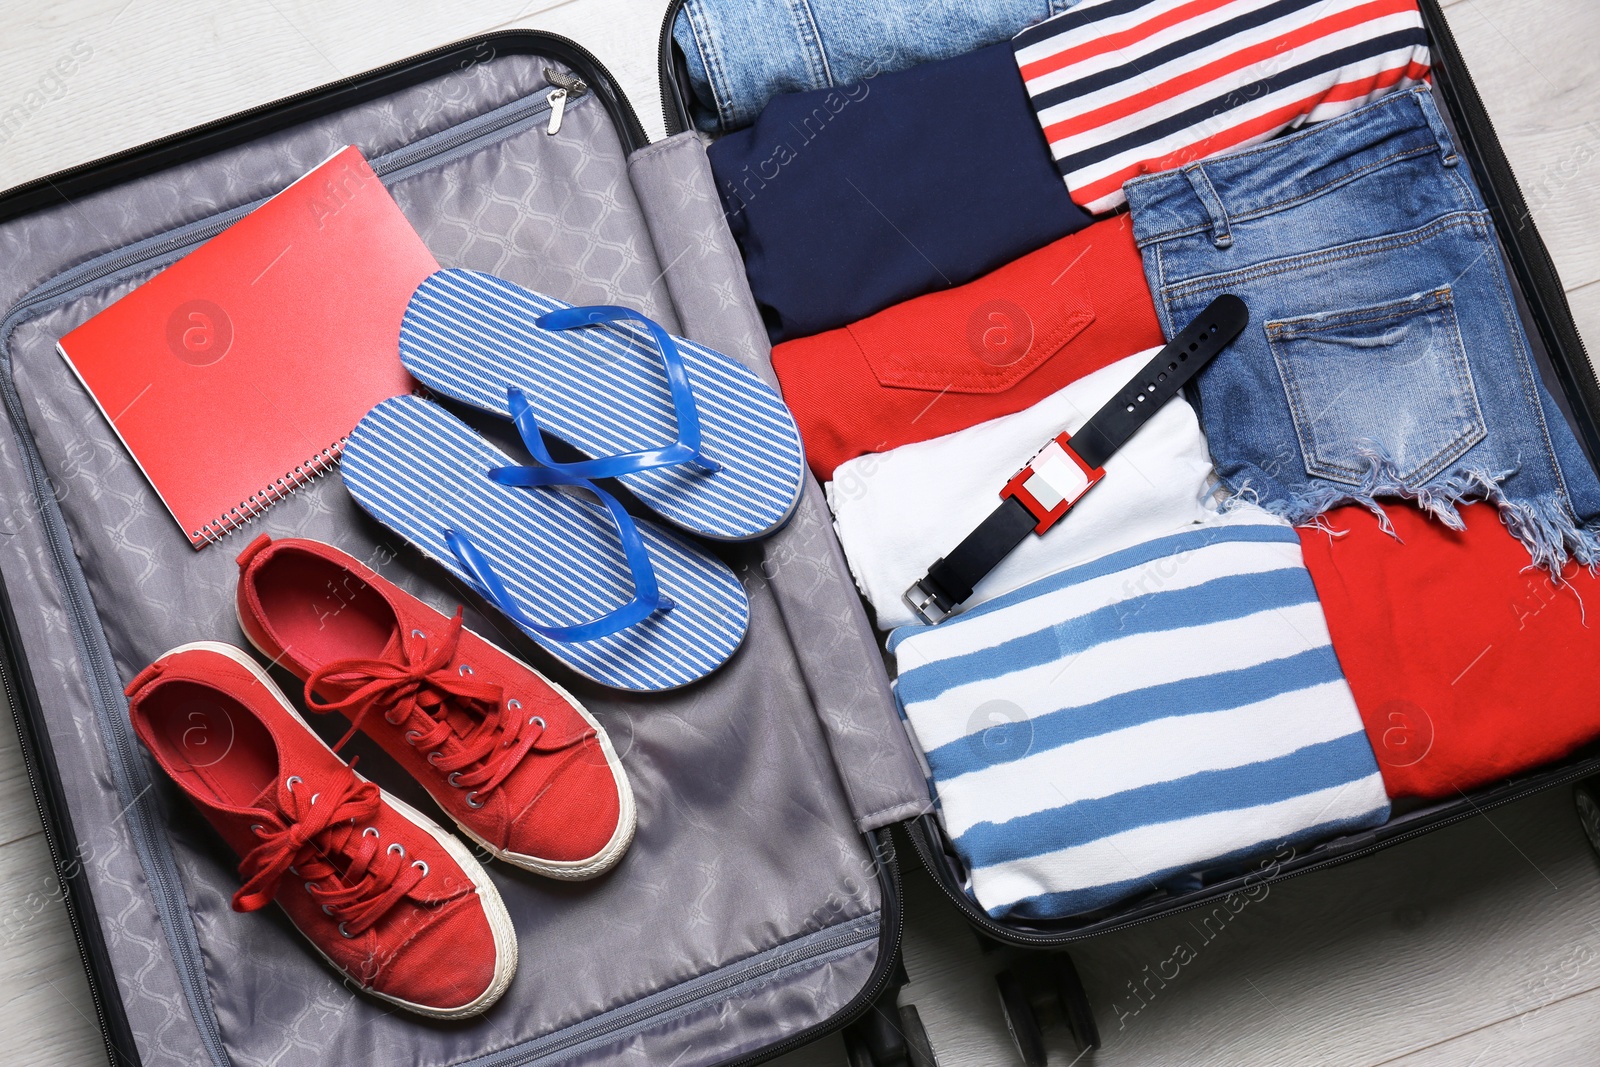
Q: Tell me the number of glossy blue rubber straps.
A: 2